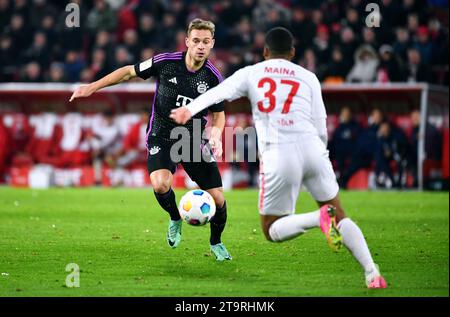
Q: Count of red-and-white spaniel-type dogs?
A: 0